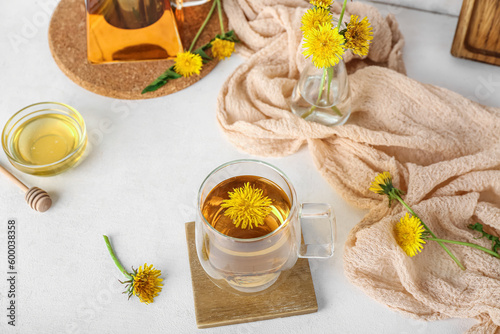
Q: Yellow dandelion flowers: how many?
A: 10